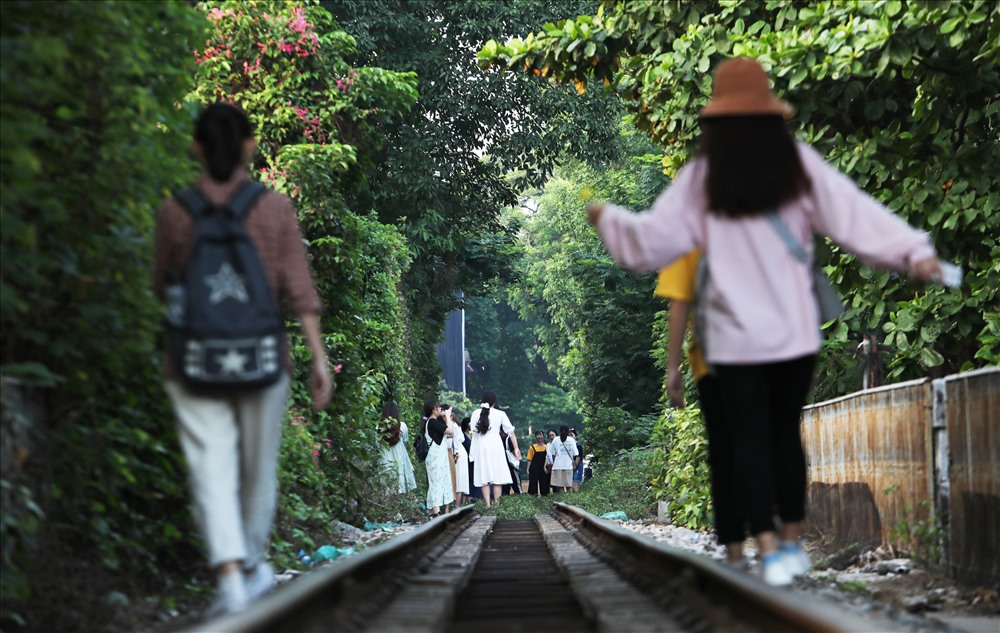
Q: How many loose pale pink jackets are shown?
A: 1